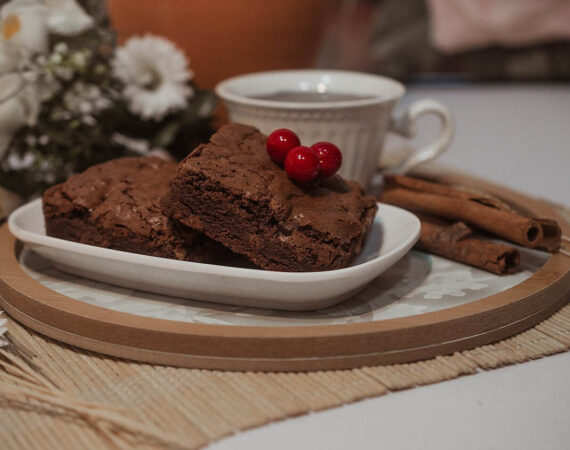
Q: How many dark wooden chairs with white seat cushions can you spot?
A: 0